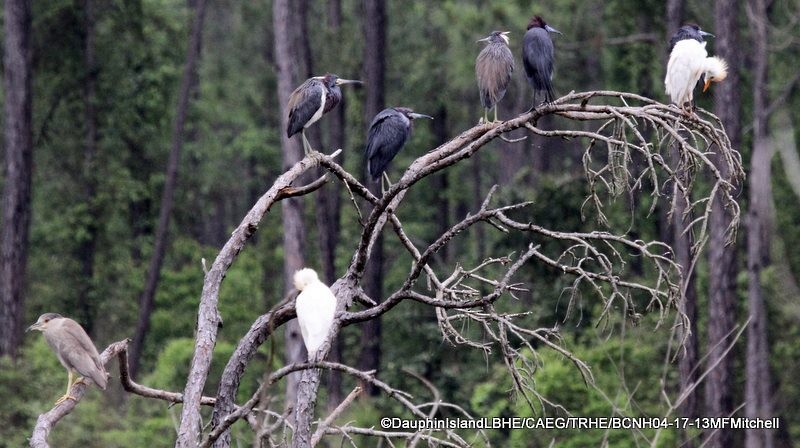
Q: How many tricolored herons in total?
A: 2